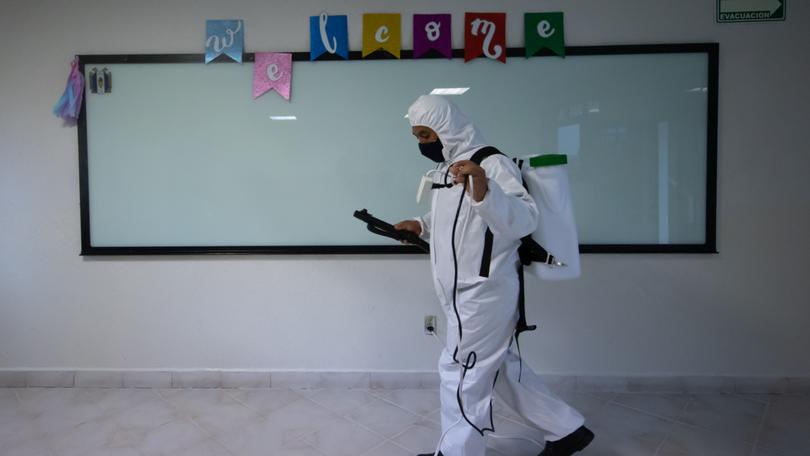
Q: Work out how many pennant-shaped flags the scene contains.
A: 7